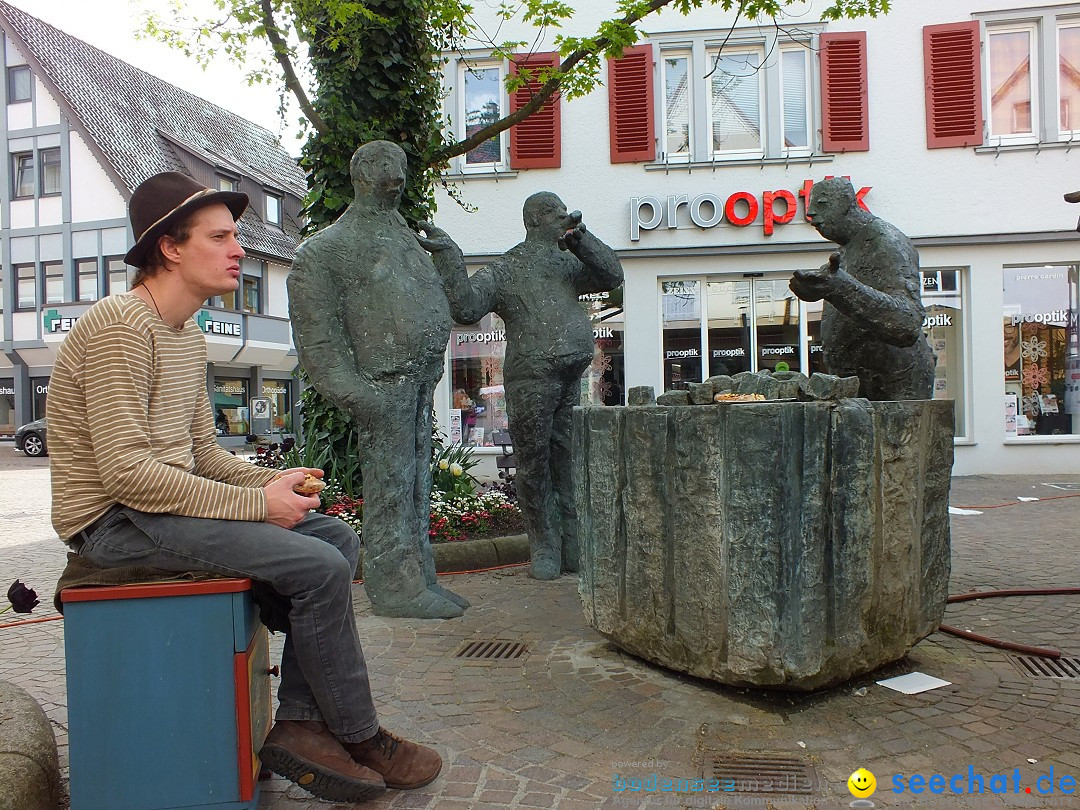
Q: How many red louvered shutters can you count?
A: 4